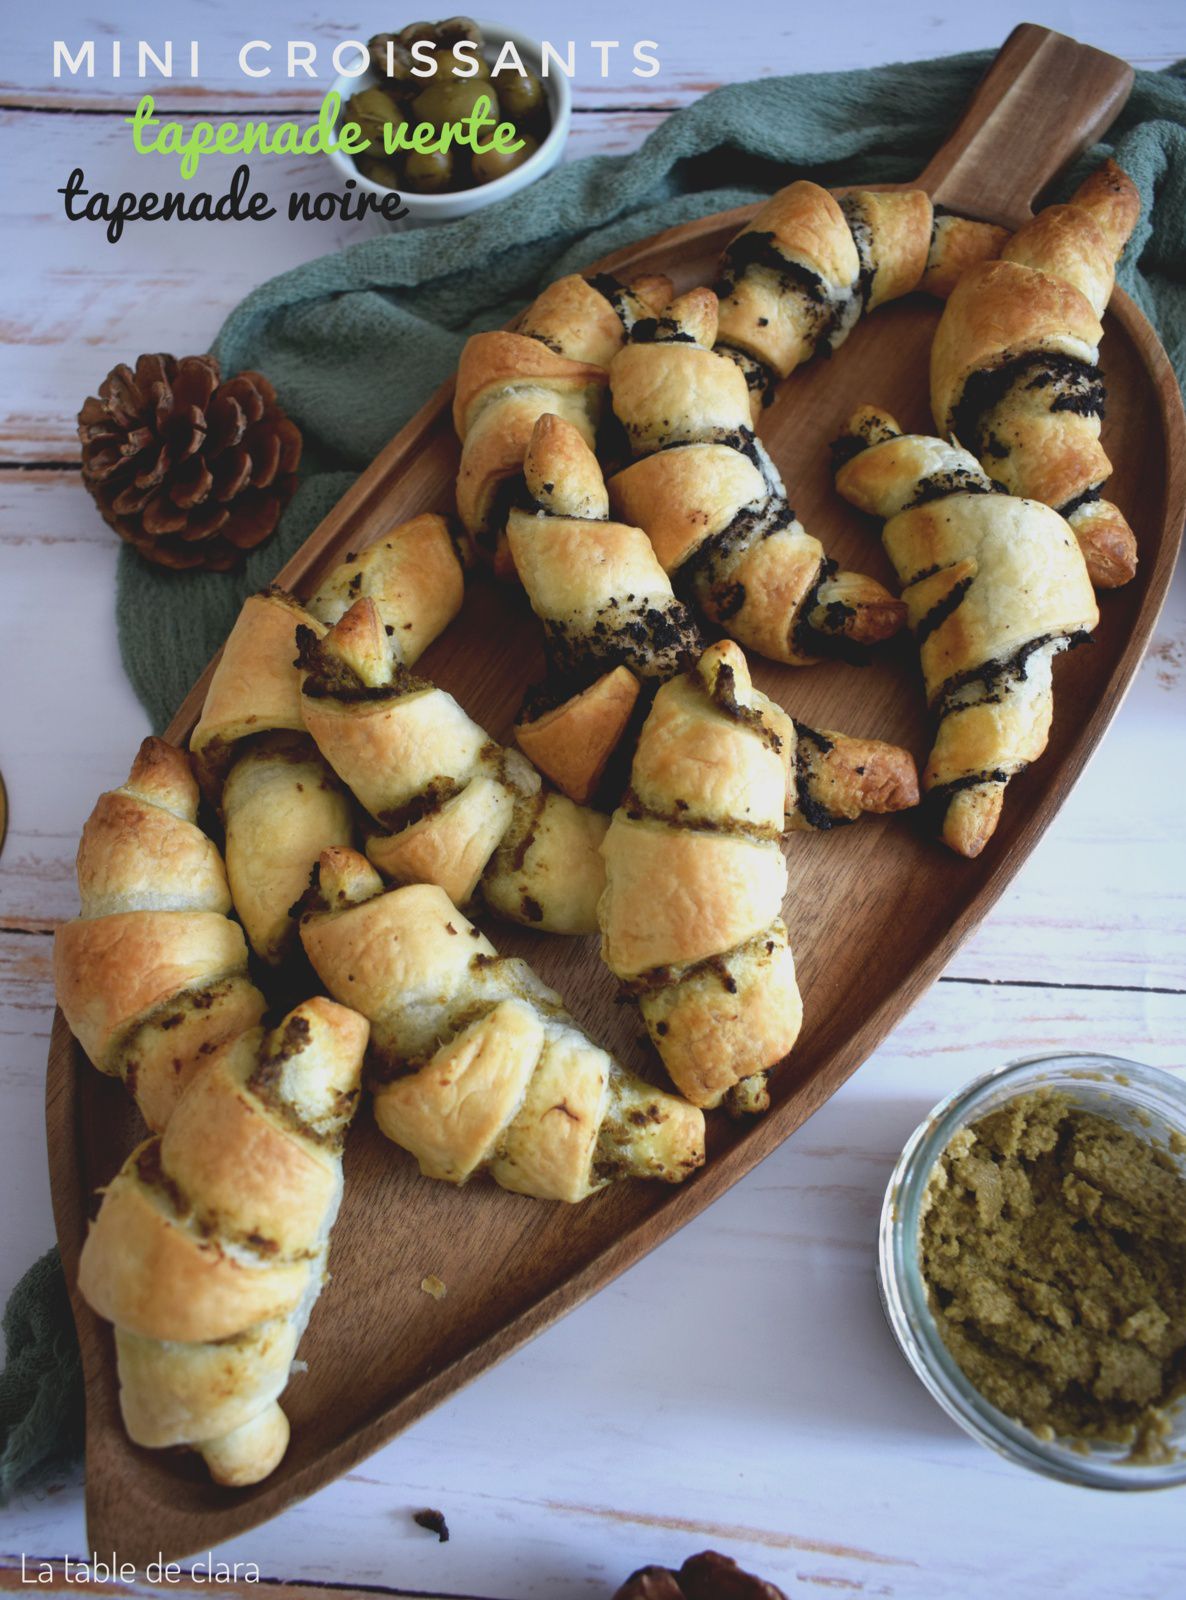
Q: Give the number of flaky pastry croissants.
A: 12